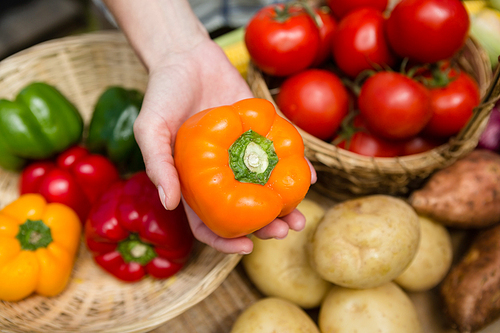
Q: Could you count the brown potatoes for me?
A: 2